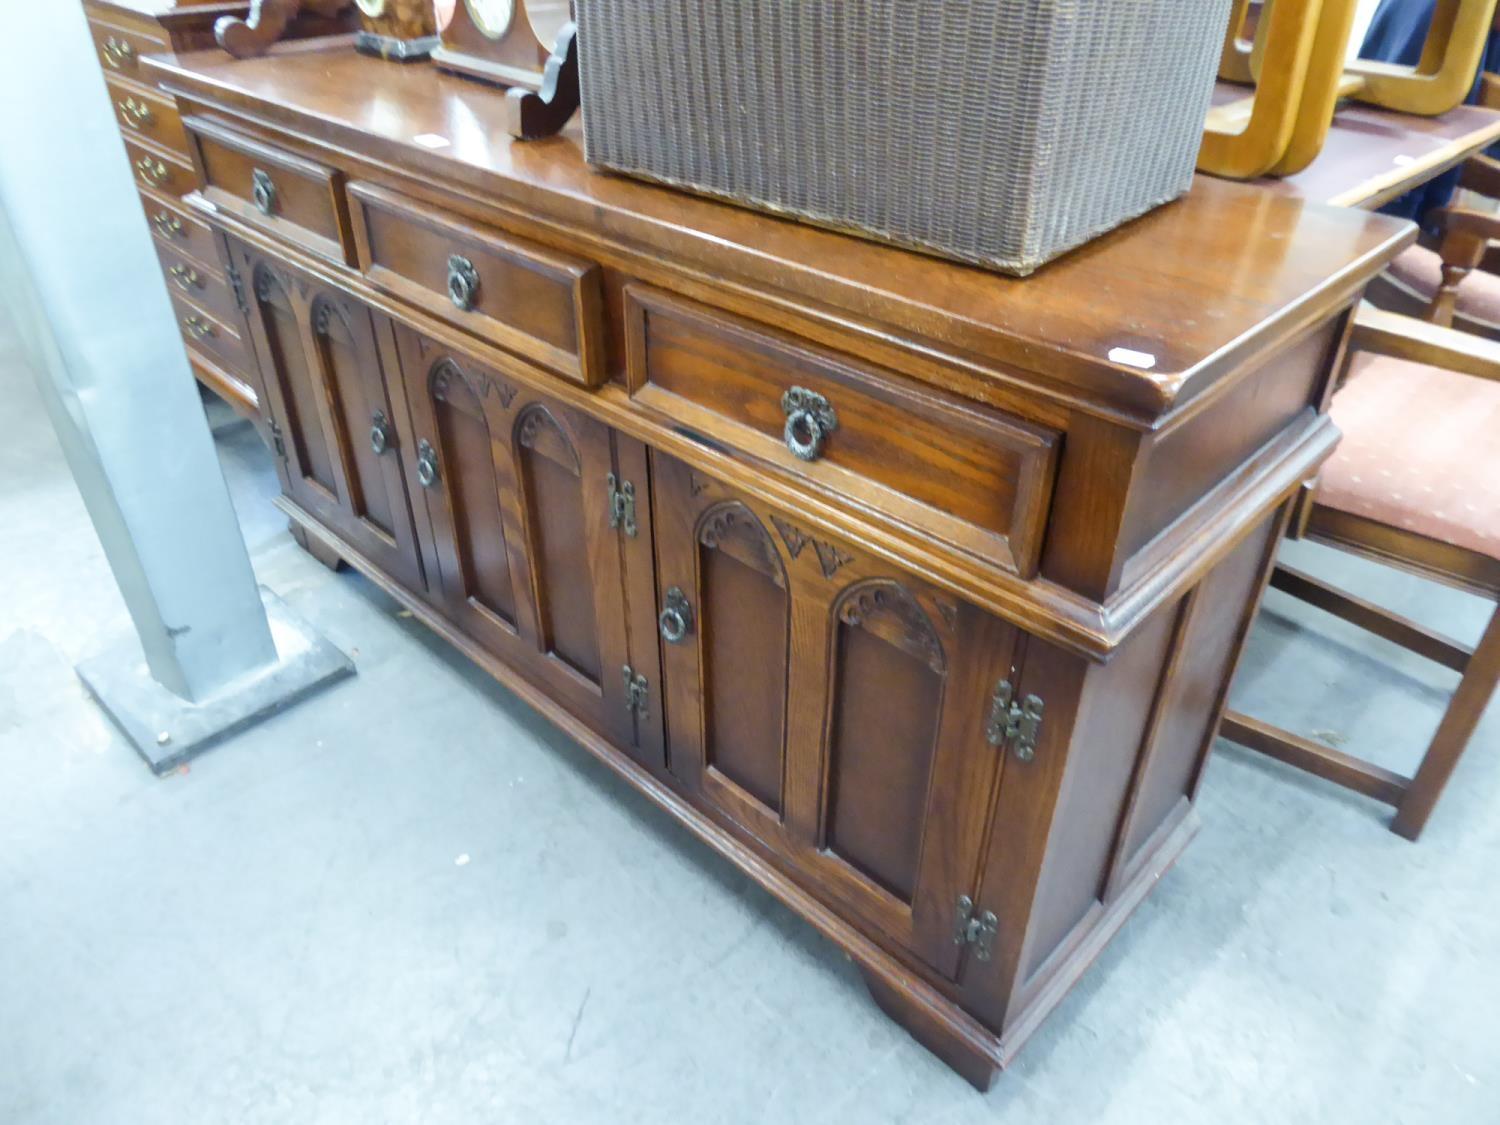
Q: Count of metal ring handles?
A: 6